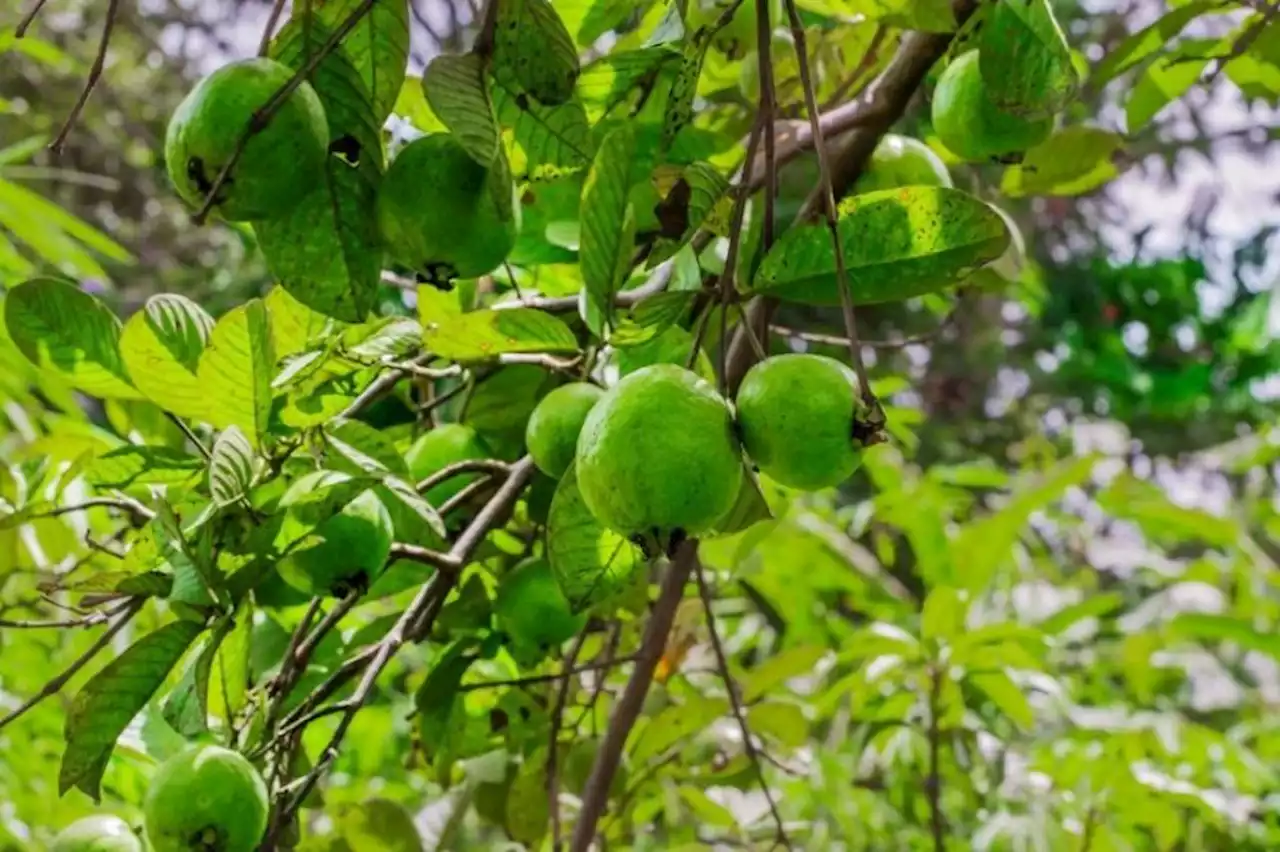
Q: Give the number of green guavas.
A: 12